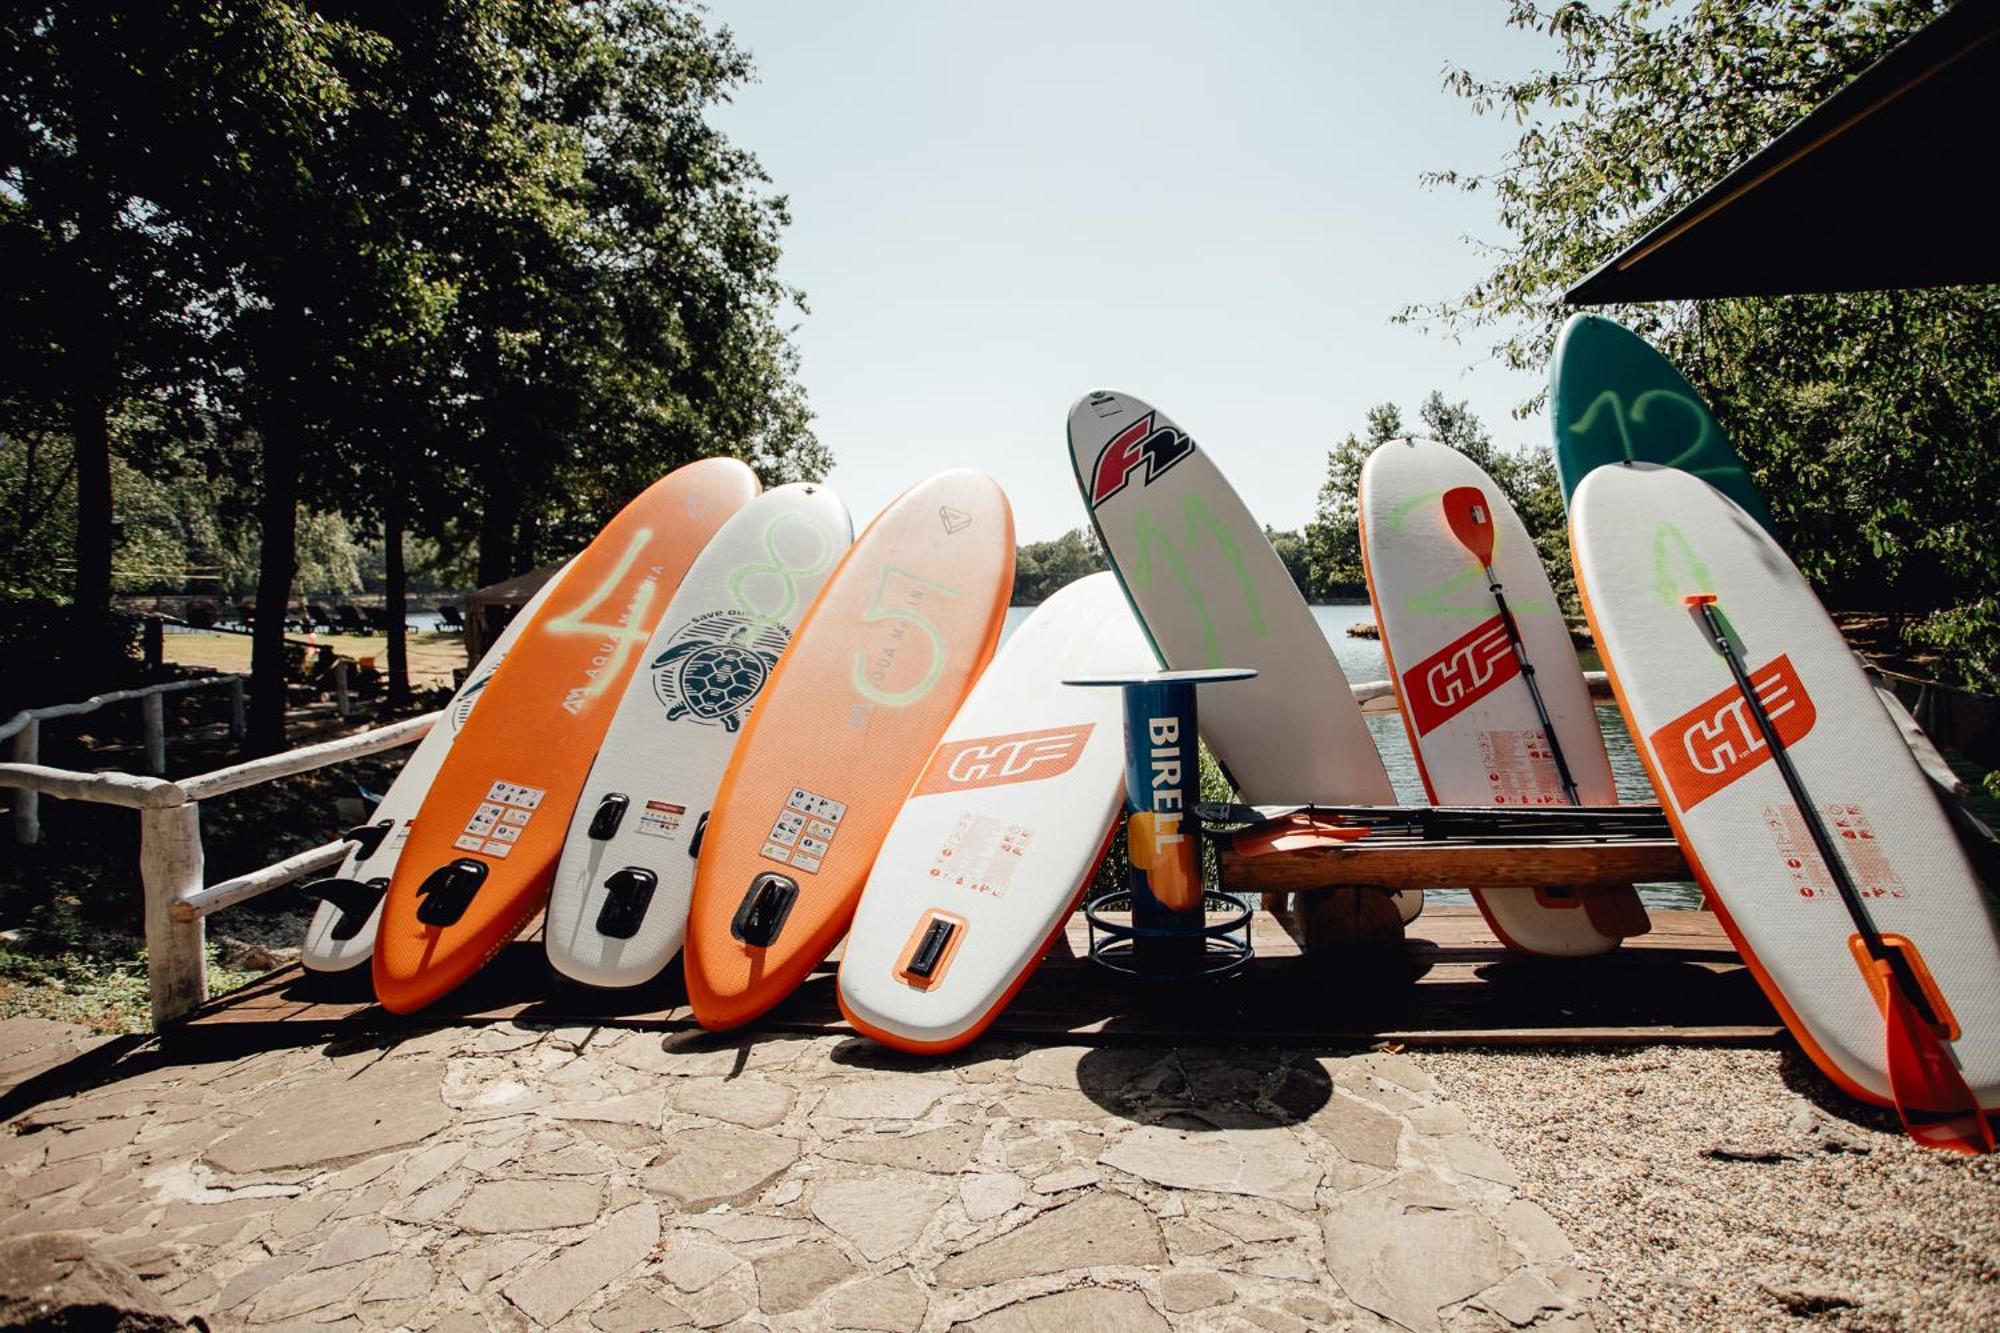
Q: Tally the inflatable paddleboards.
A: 9